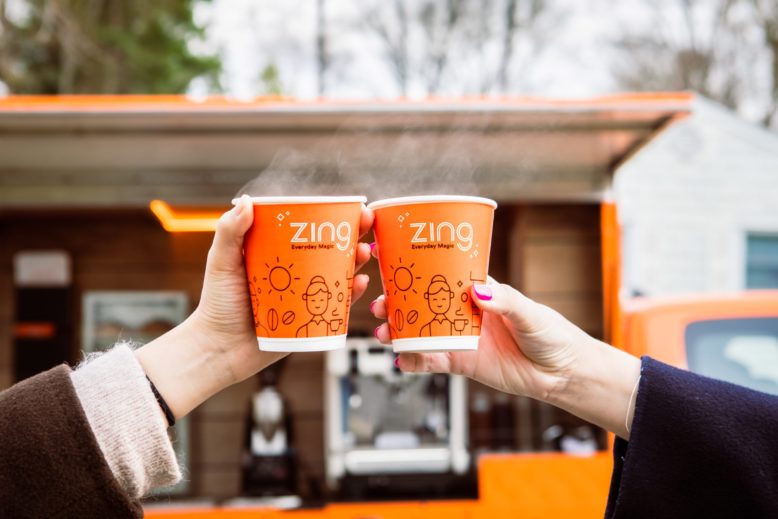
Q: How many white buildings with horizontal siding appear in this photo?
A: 1